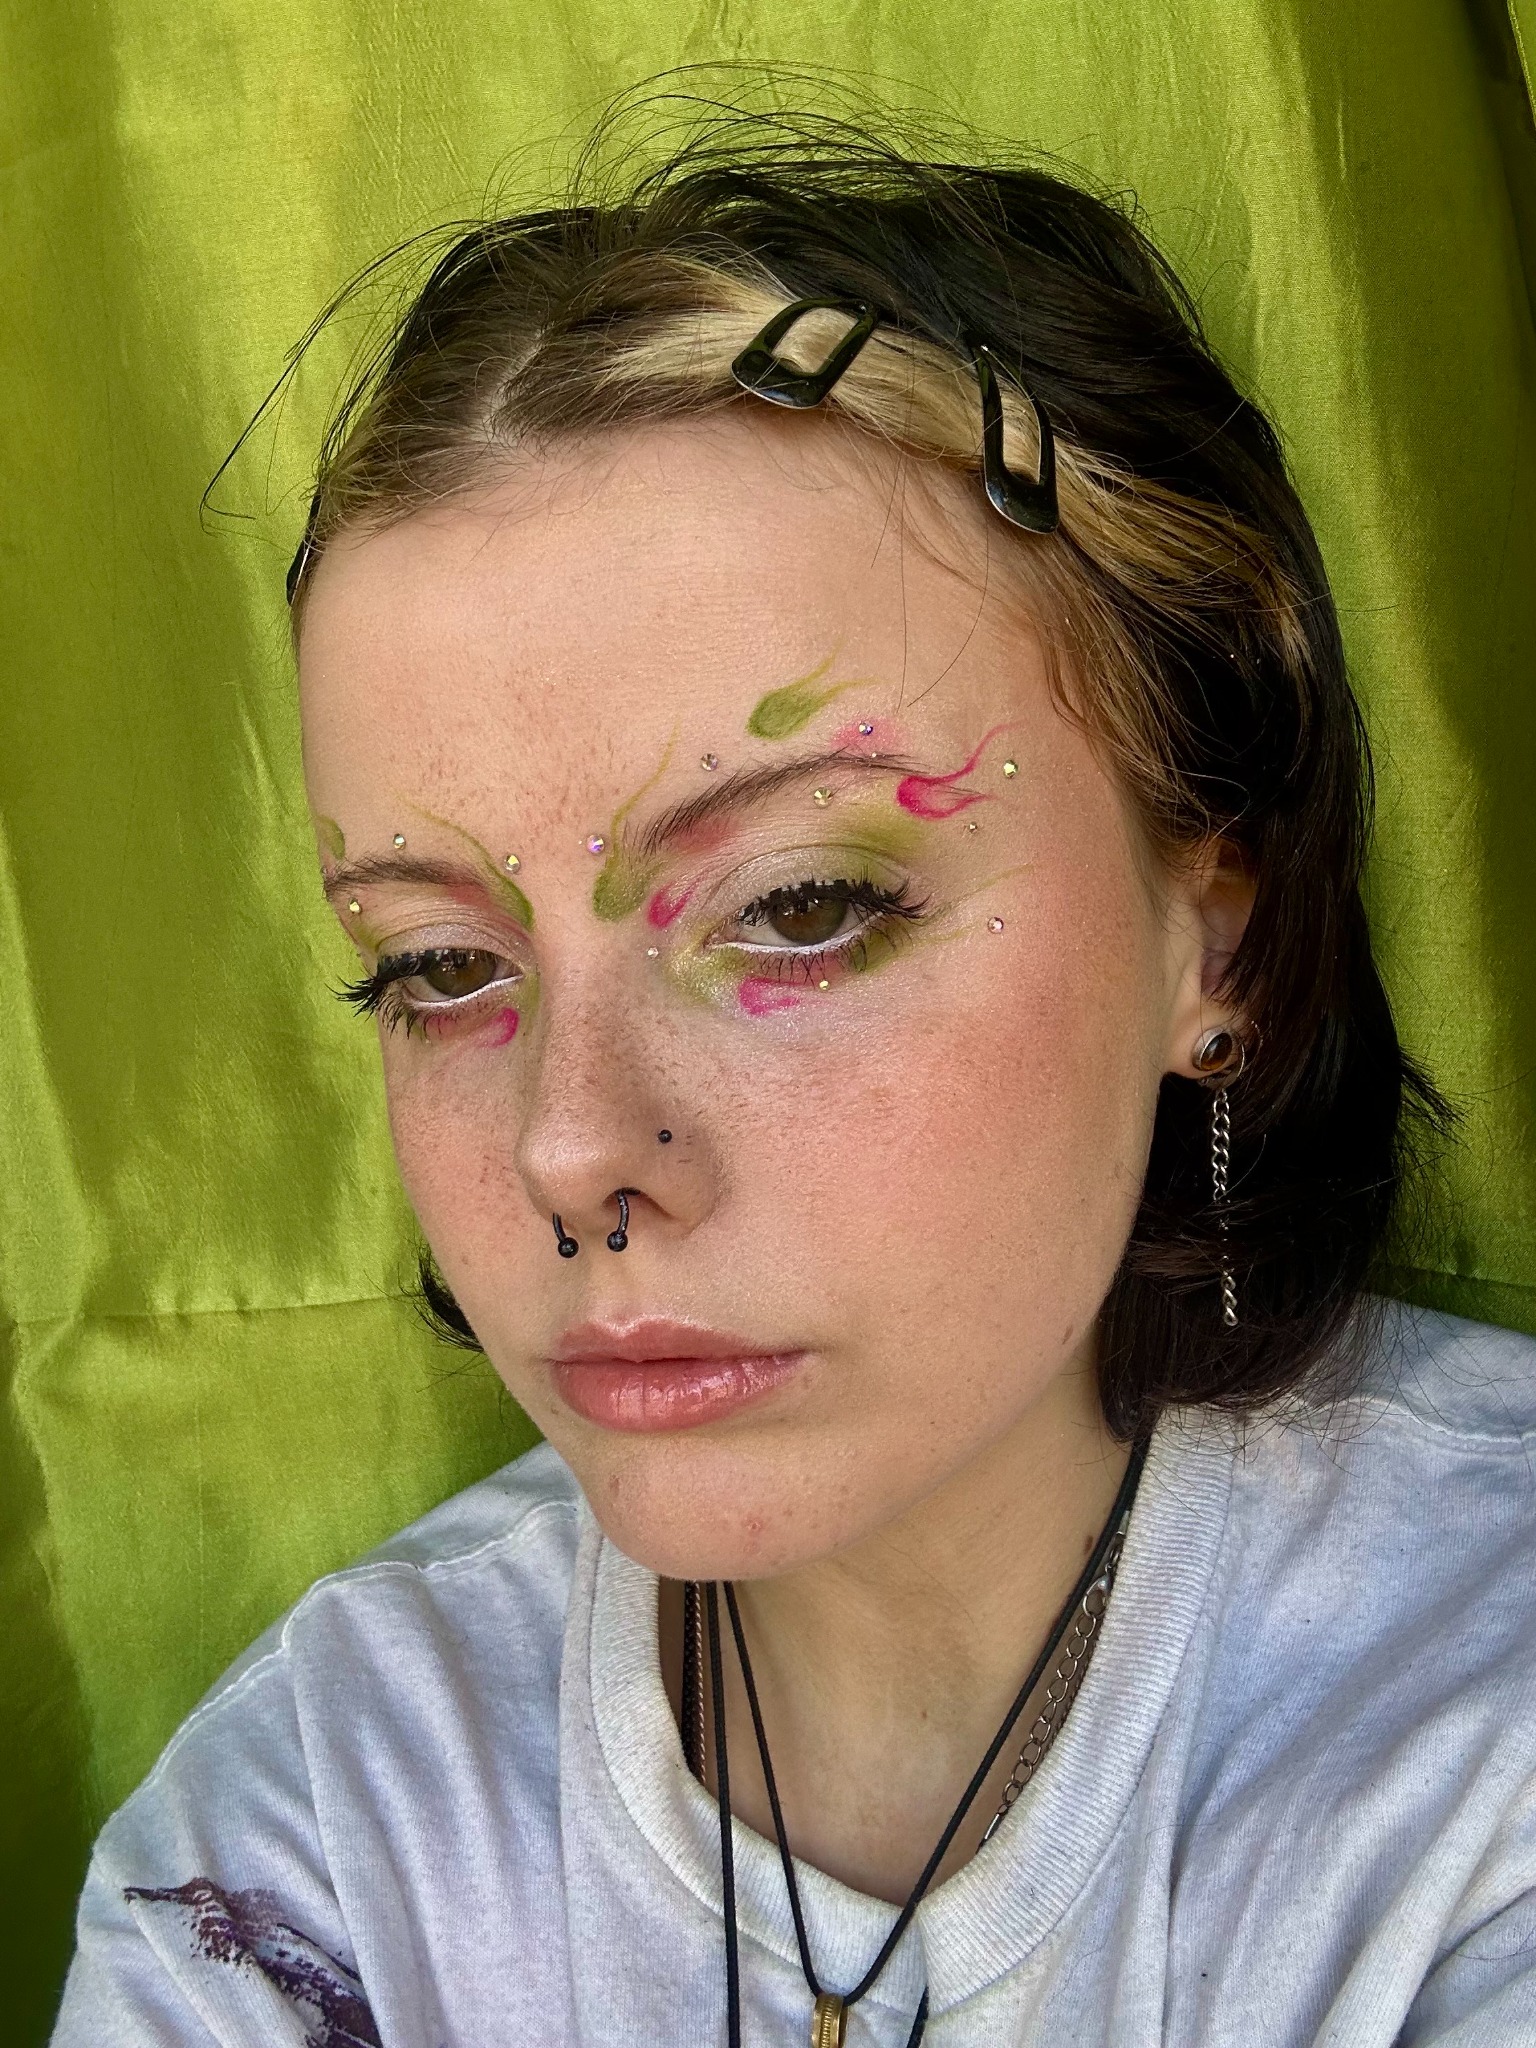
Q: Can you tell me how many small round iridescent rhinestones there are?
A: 12